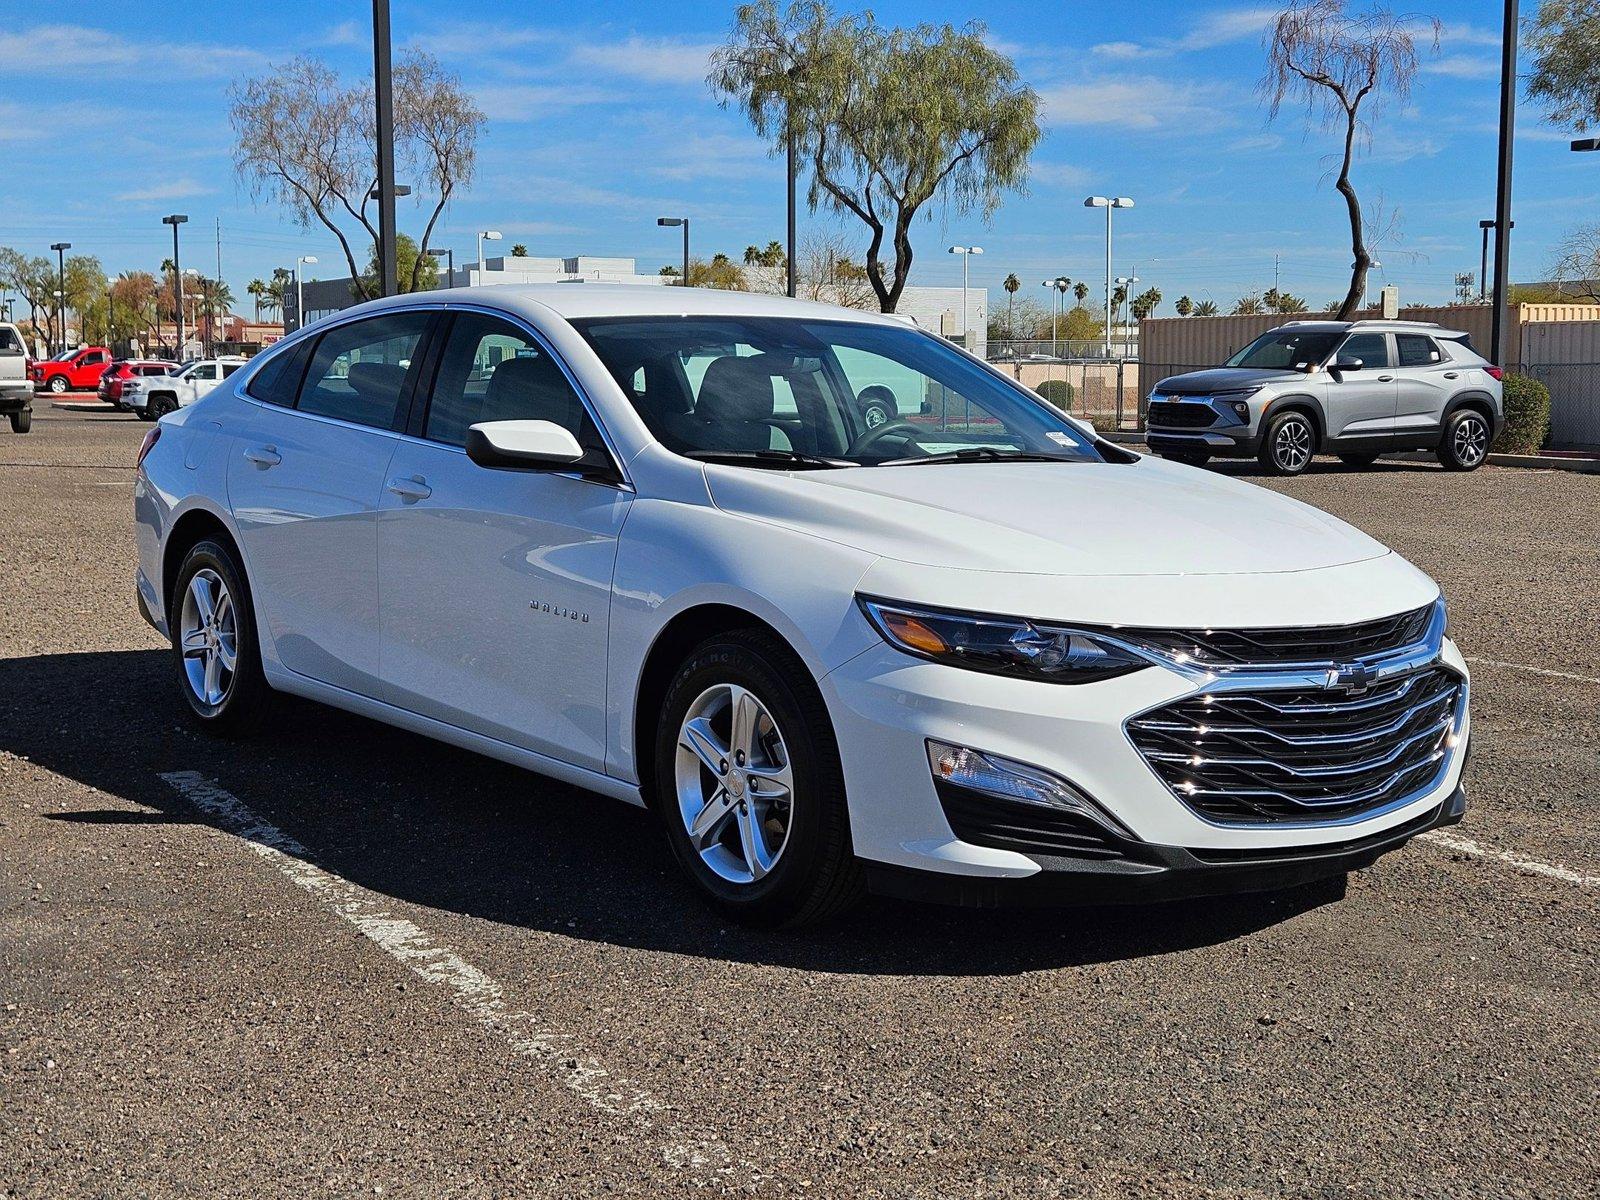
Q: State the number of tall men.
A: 0